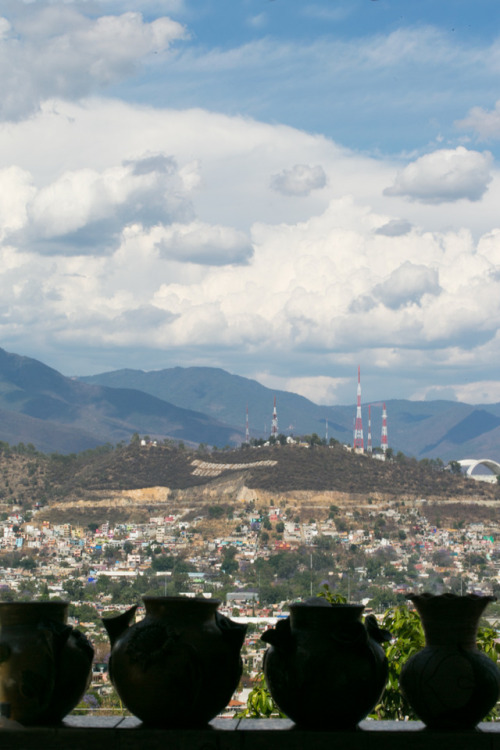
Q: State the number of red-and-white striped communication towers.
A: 5